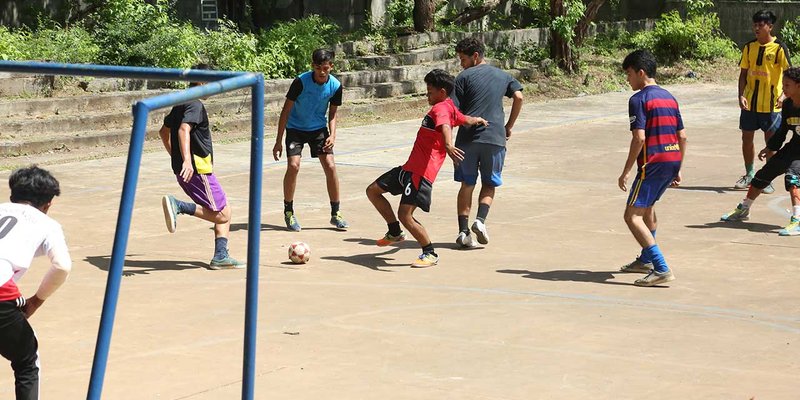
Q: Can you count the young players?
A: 8